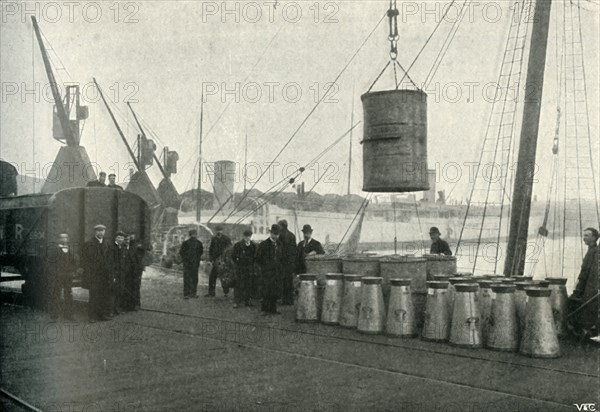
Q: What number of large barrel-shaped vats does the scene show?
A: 5